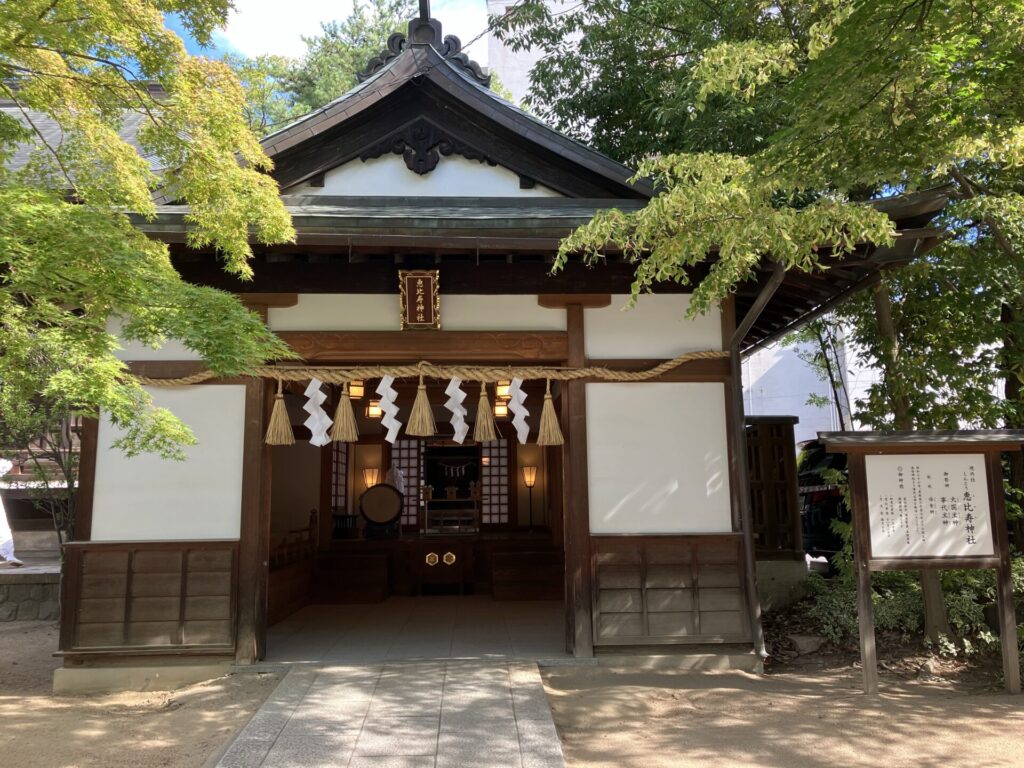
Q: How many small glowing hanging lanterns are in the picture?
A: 4